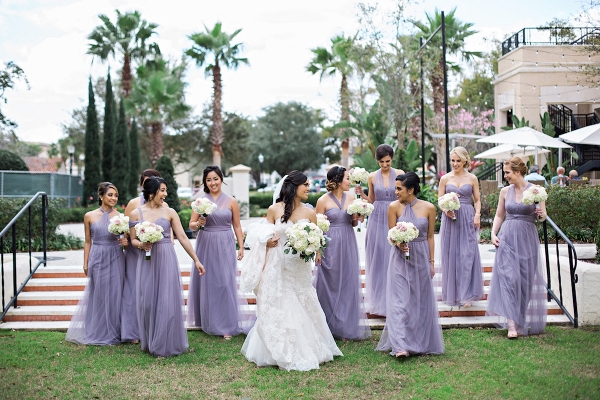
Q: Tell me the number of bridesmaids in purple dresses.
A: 9